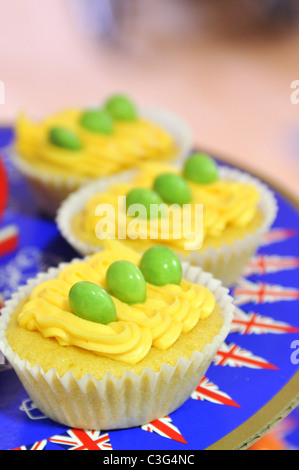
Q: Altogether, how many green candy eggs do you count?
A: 9